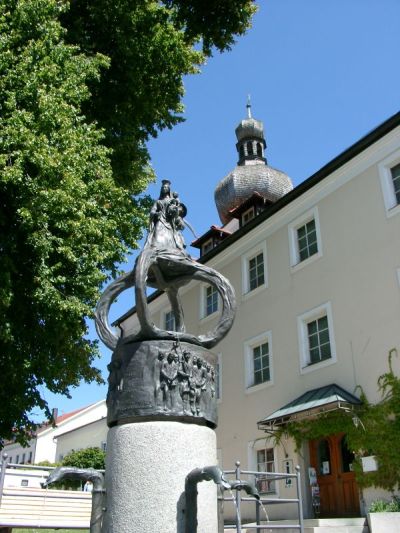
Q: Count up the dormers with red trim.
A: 2